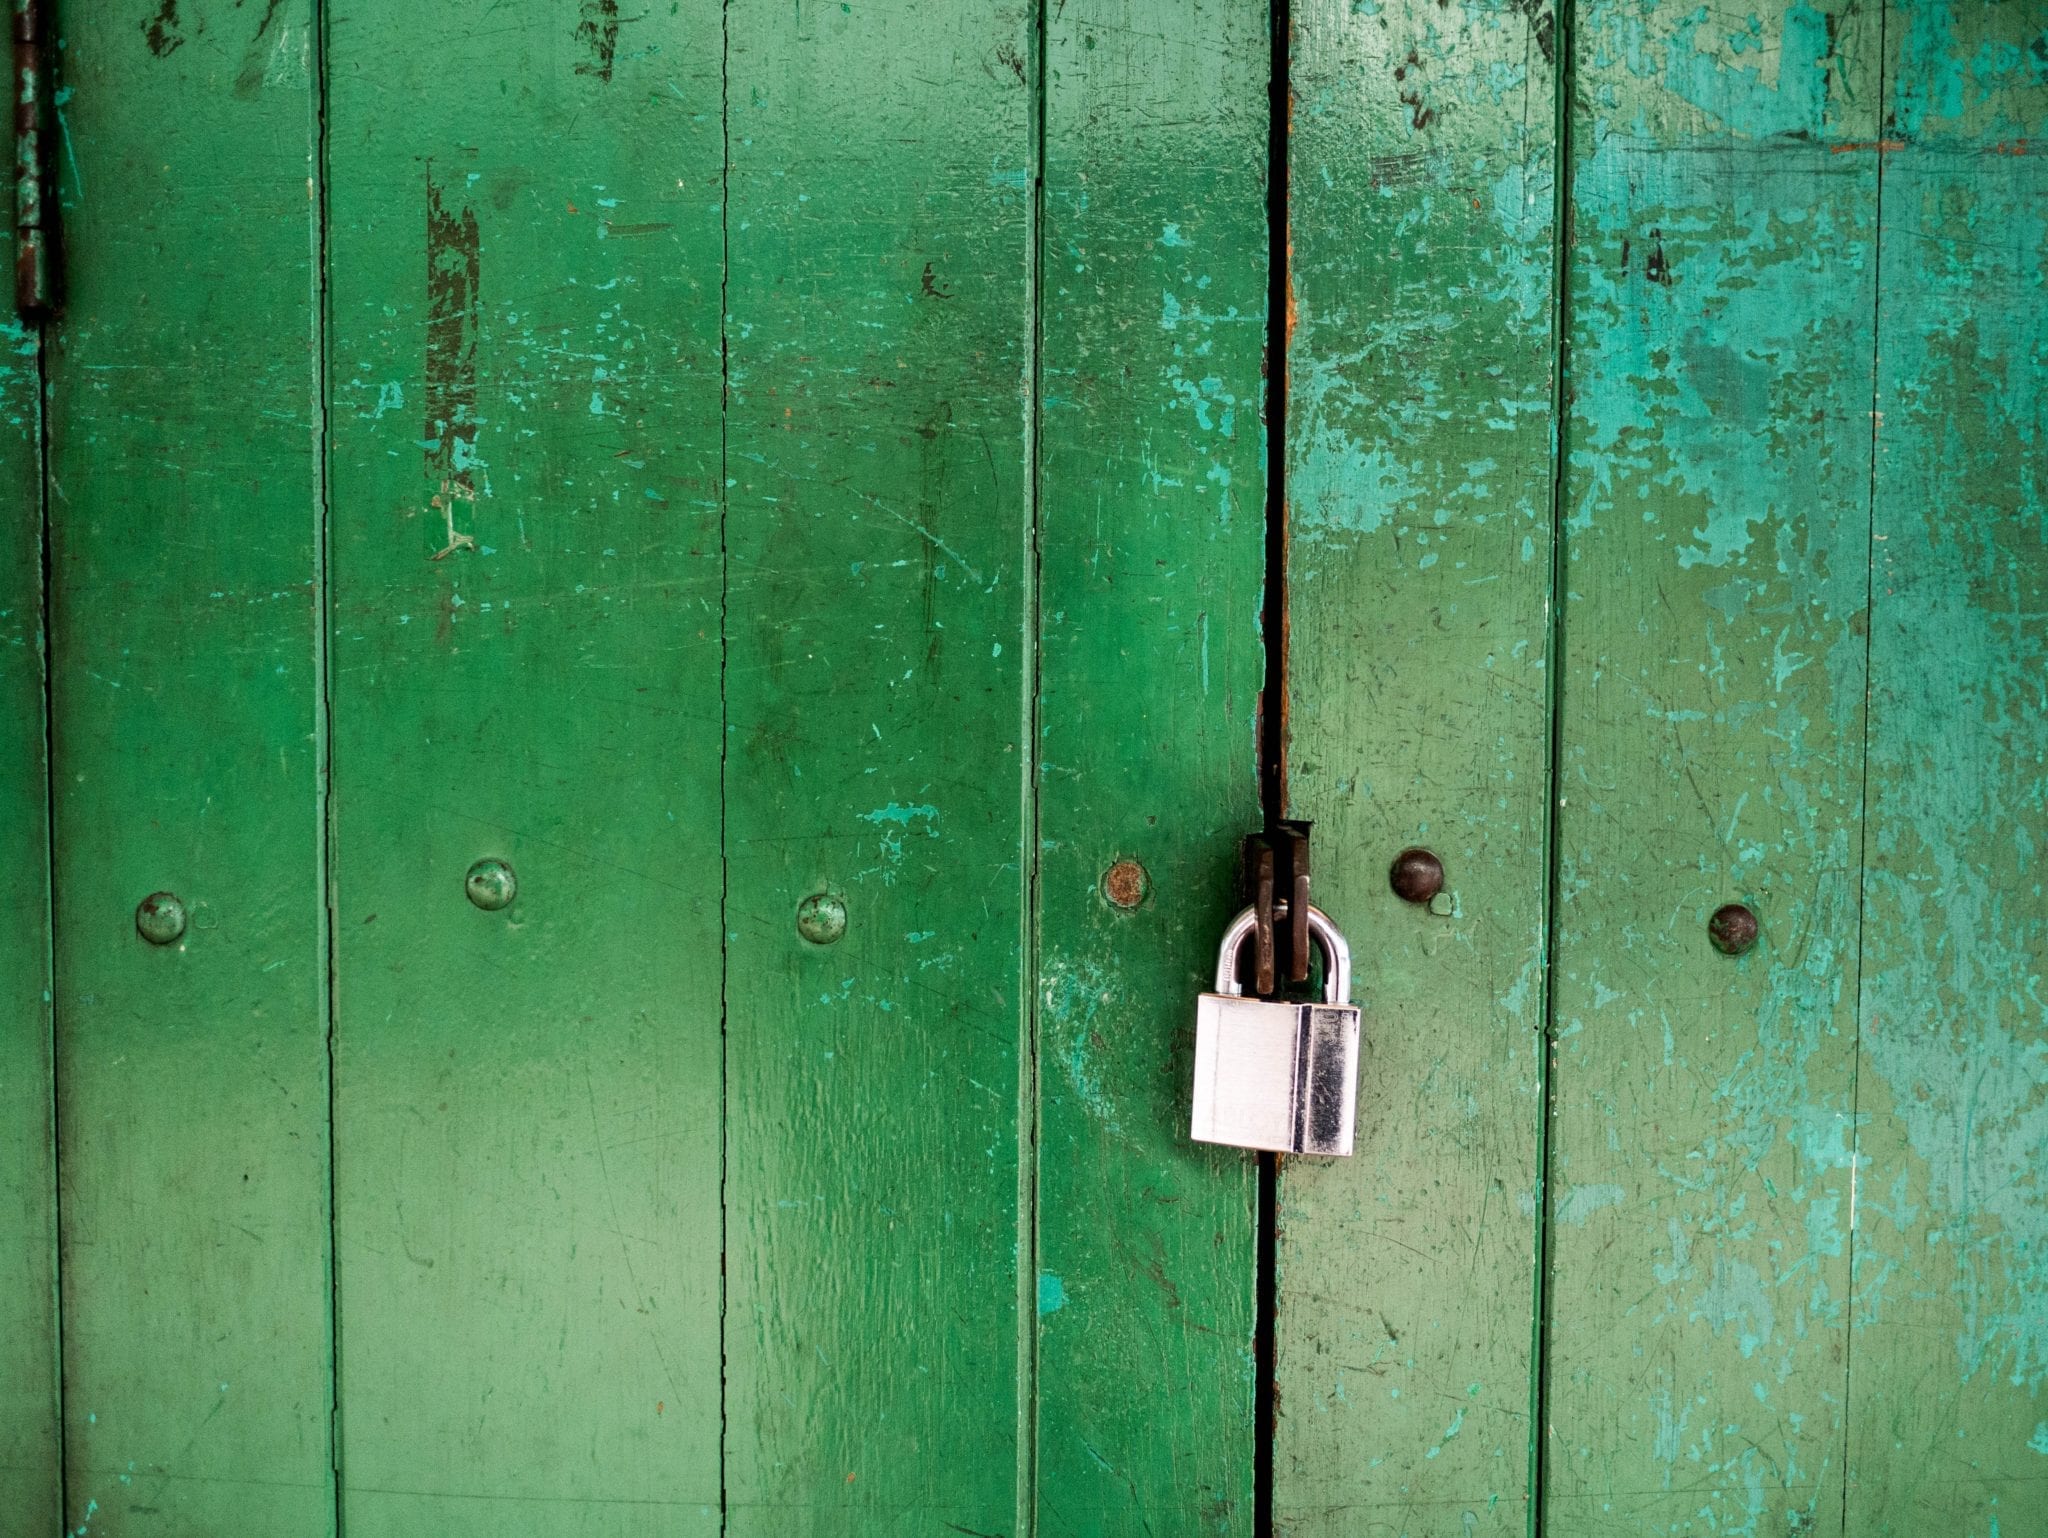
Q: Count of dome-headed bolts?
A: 5